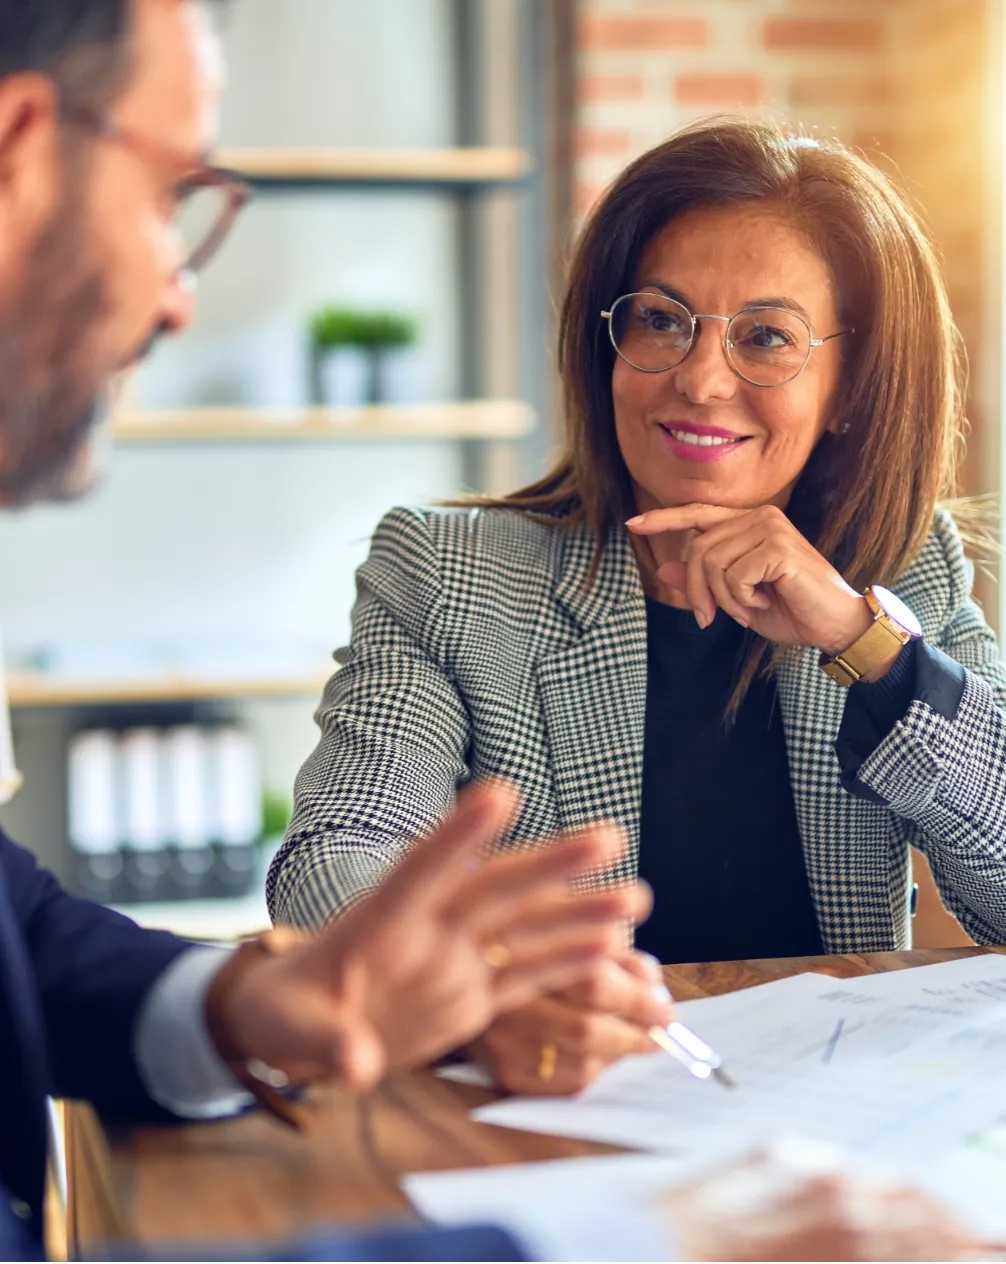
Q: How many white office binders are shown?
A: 4